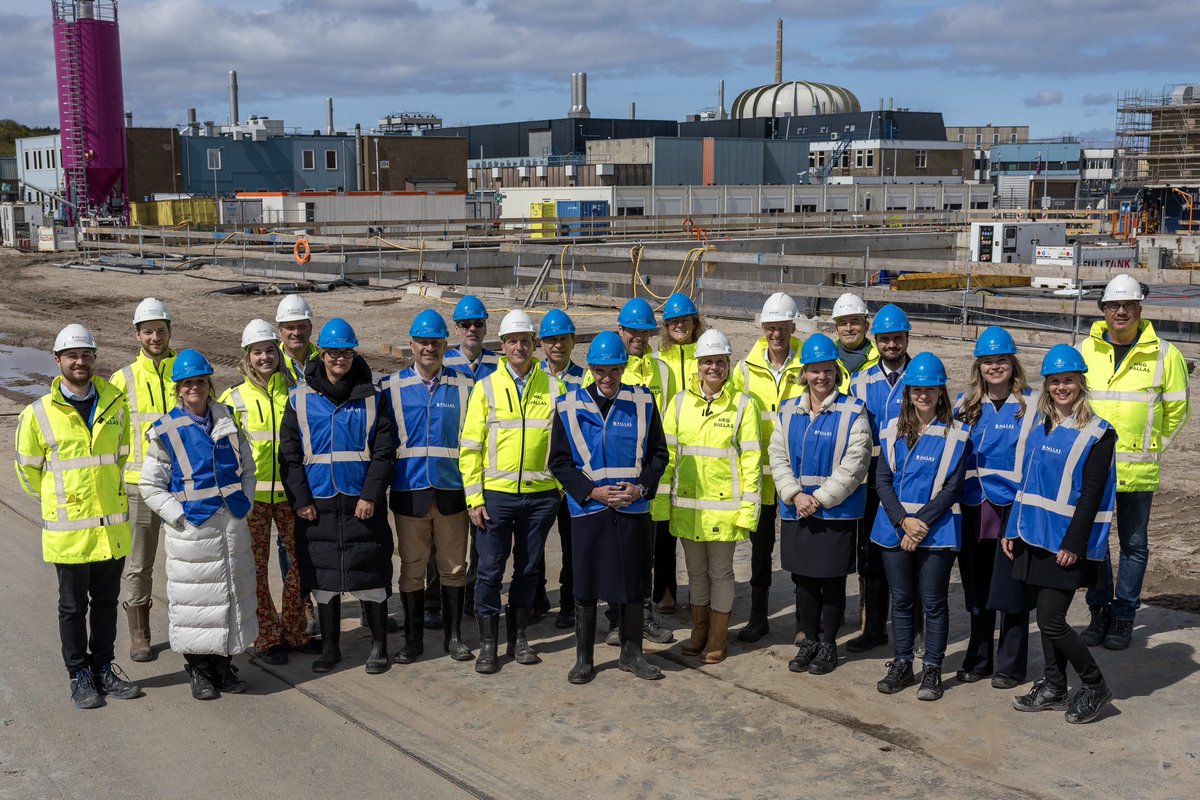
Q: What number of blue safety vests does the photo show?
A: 11